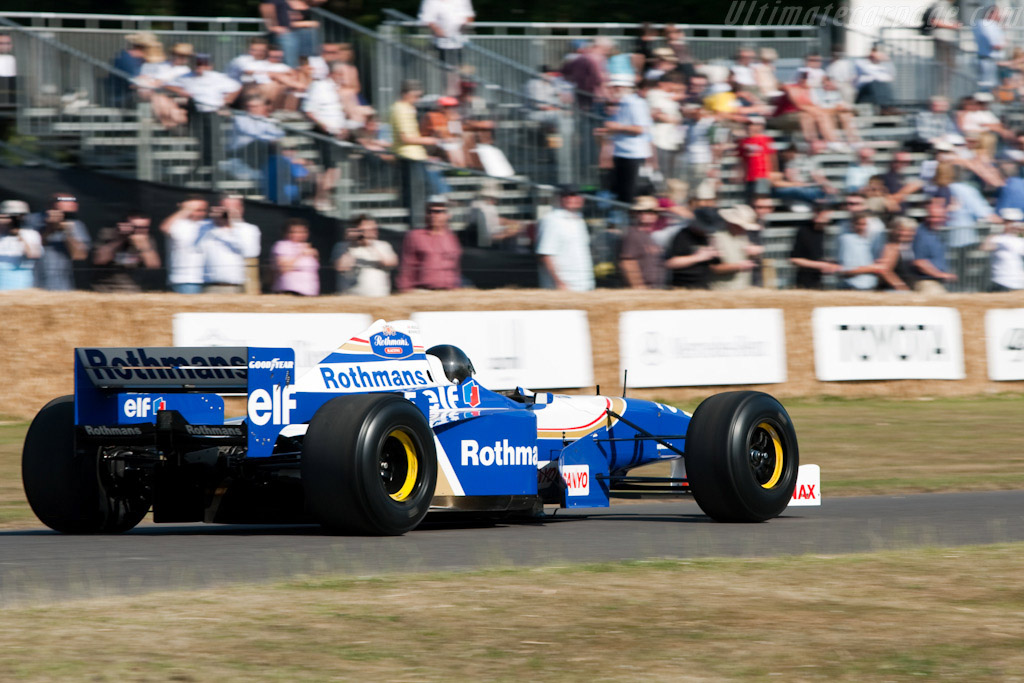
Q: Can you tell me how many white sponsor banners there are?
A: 5